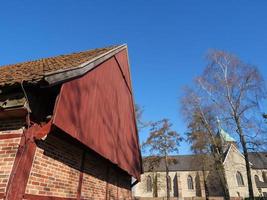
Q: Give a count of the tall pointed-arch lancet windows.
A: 5